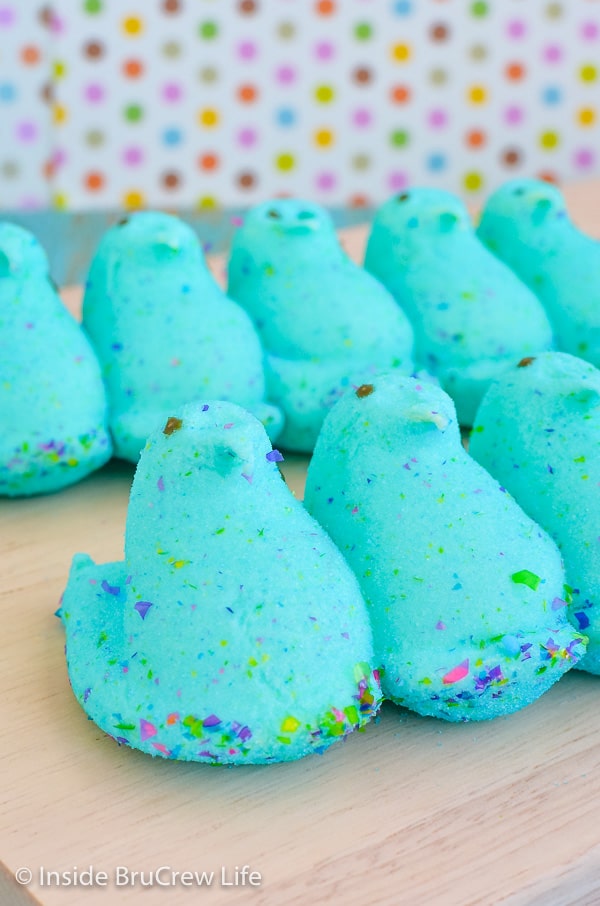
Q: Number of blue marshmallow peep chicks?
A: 8